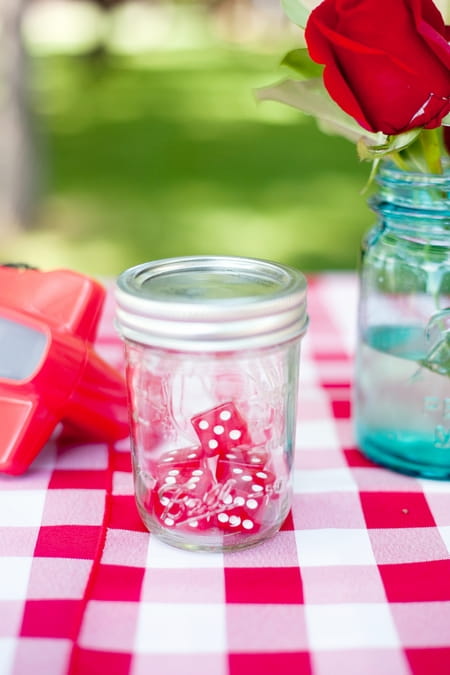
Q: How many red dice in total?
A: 5